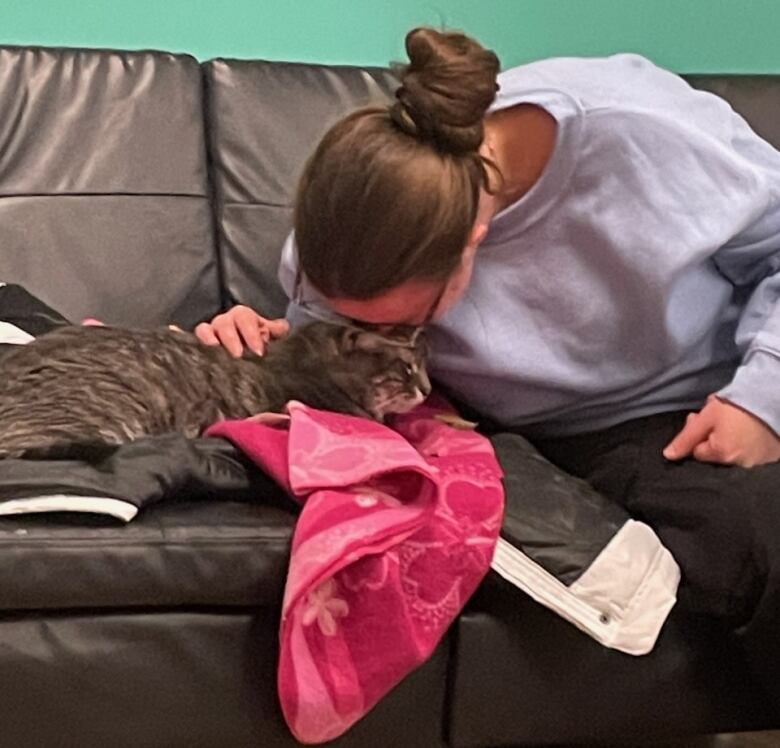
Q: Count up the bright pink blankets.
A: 1